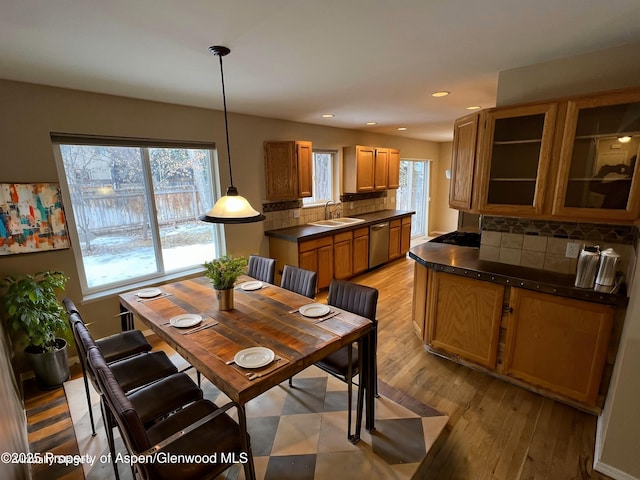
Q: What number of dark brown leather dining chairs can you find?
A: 7